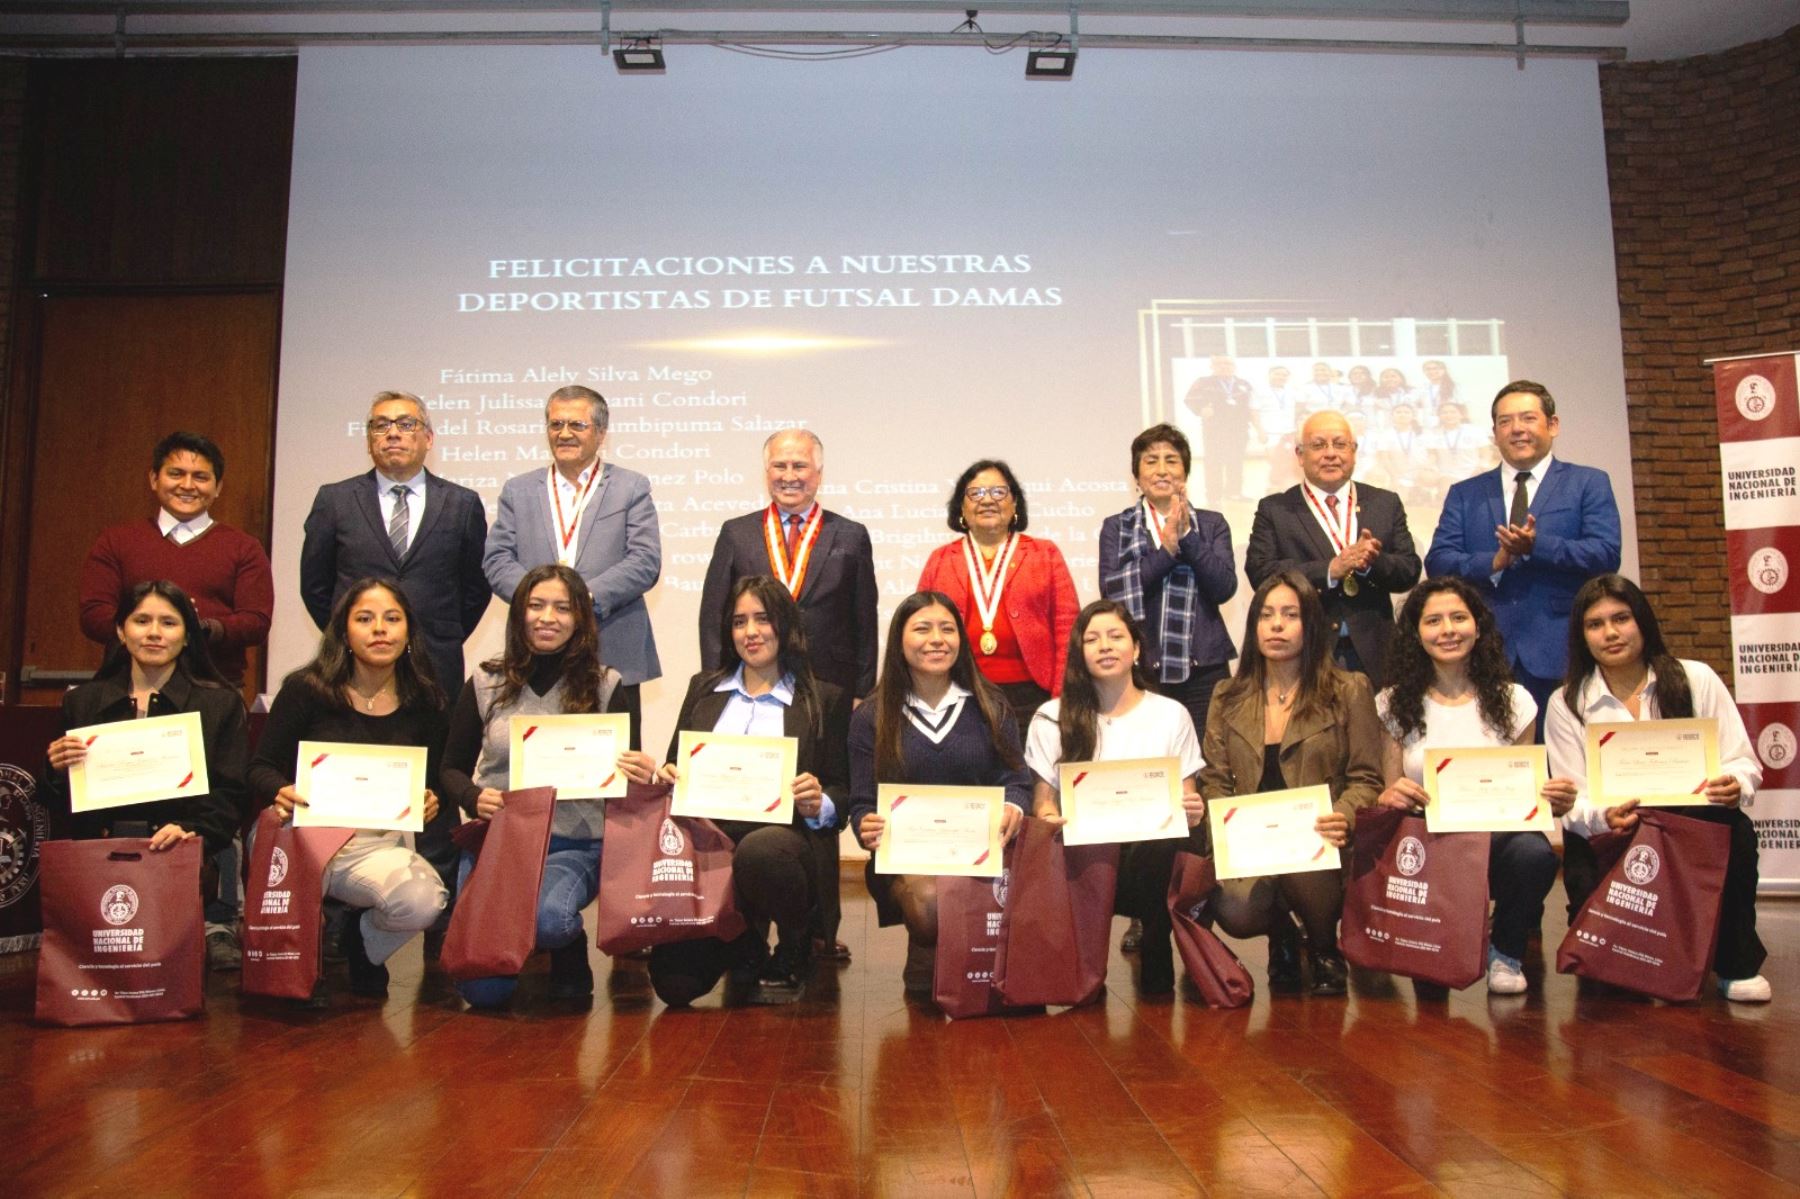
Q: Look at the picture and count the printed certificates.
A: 9